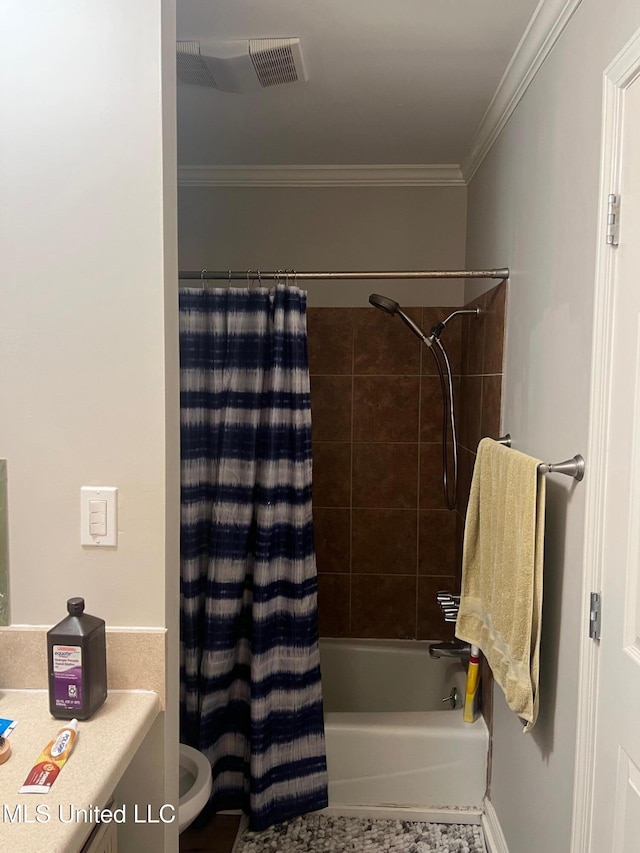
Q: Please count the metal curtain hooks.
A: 8